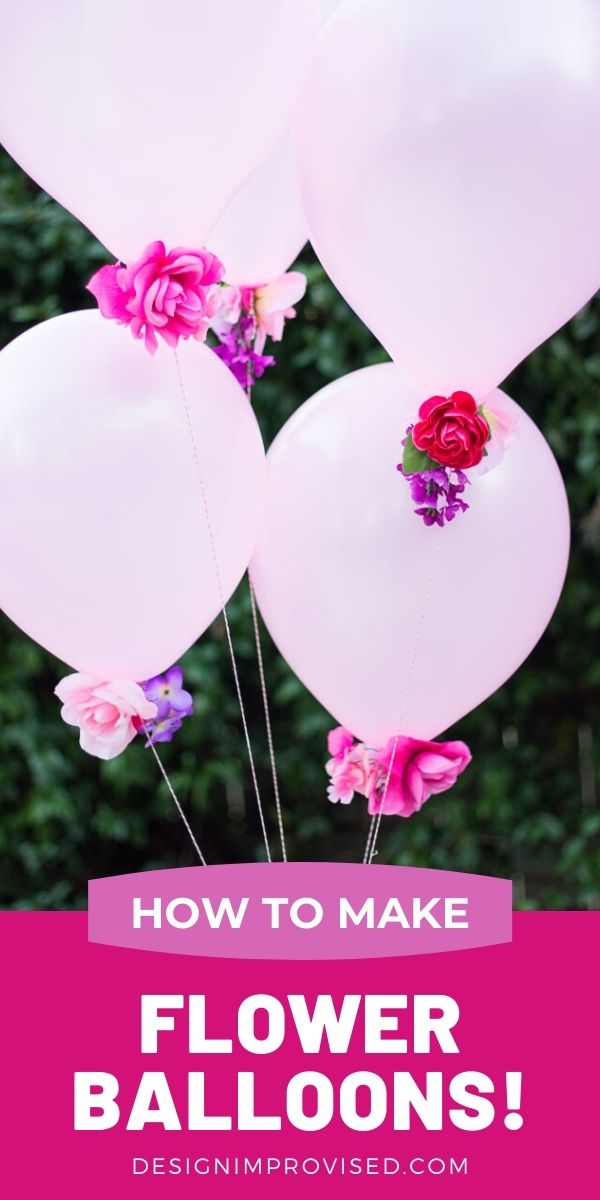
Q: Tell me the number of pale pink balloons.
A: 5